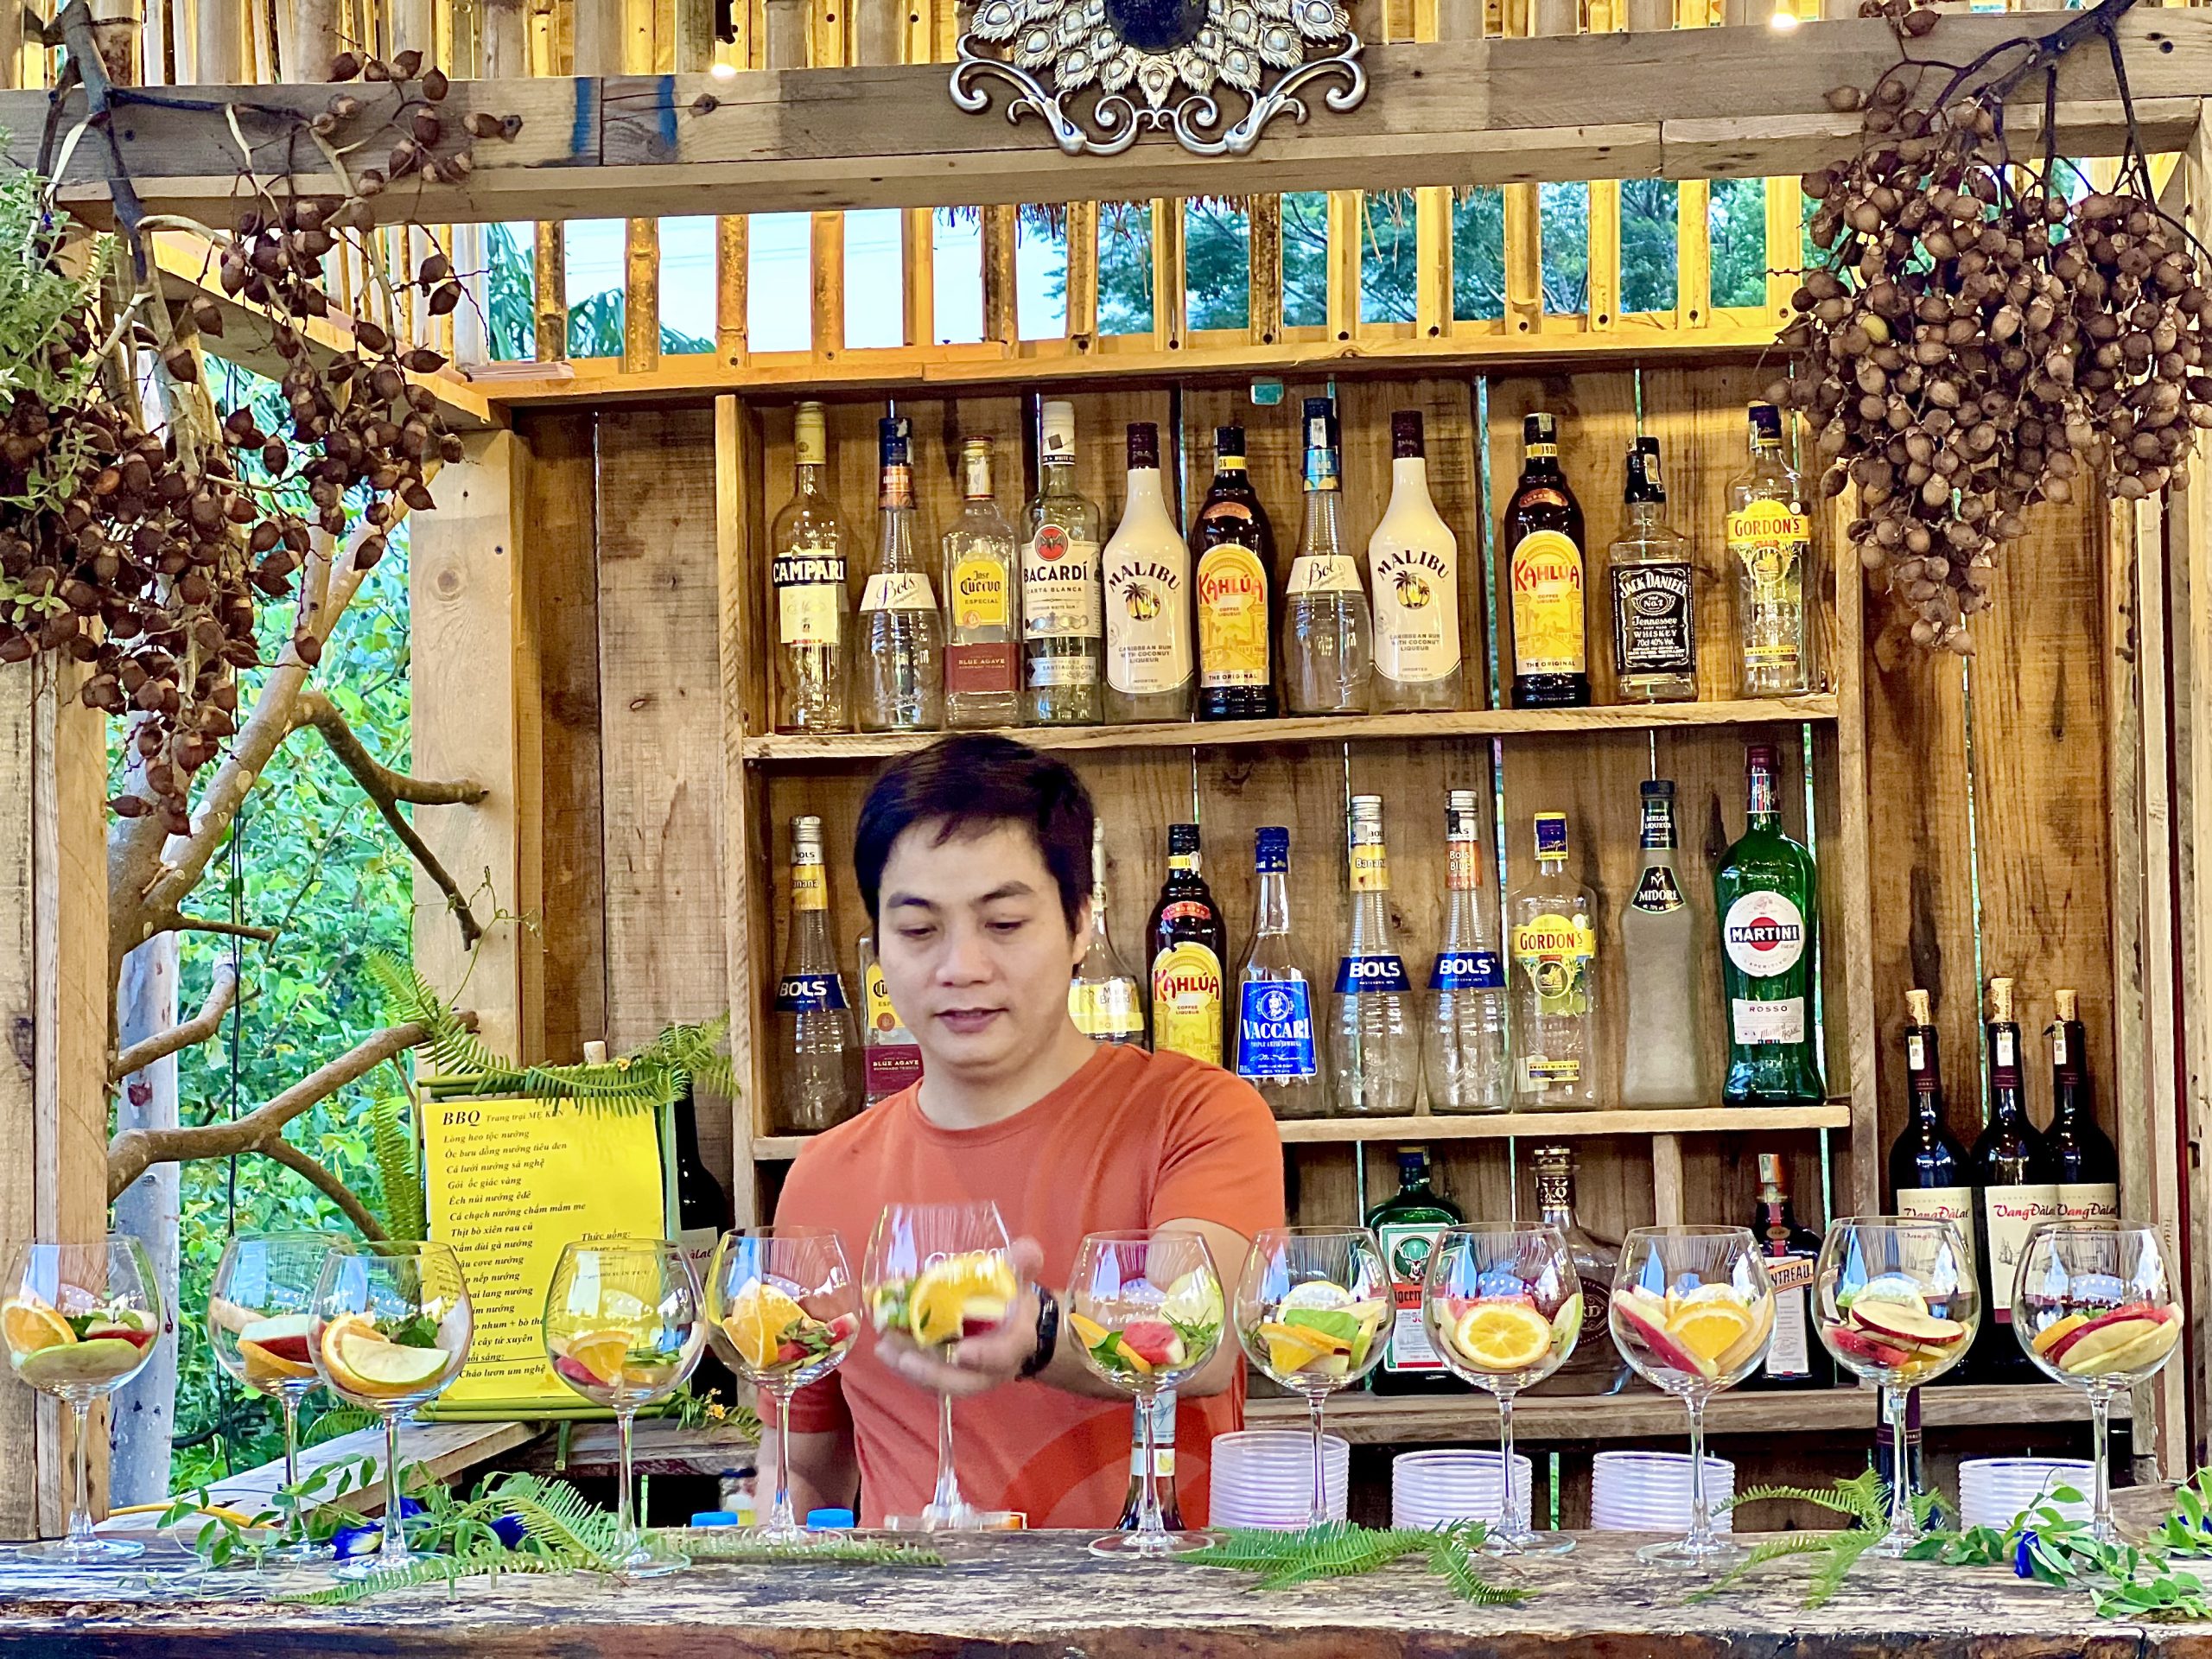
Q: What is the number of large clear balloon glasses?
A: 12